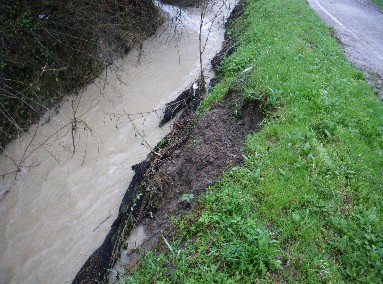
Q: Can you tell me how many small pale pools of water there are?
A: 1